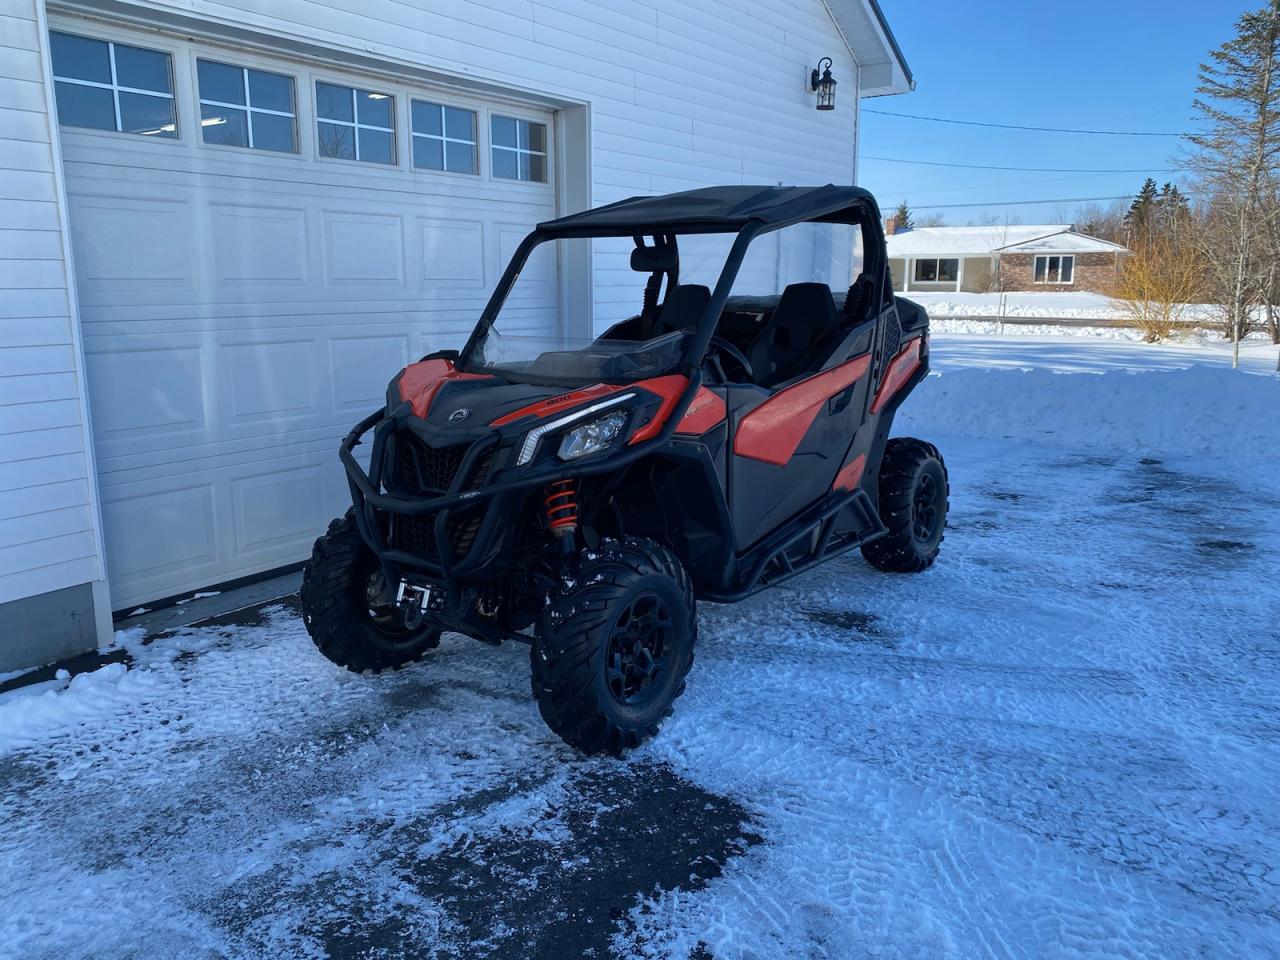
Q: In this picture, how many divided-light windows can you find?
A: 5